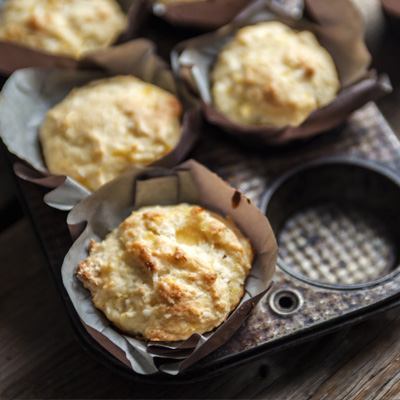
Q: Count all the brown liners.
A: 5